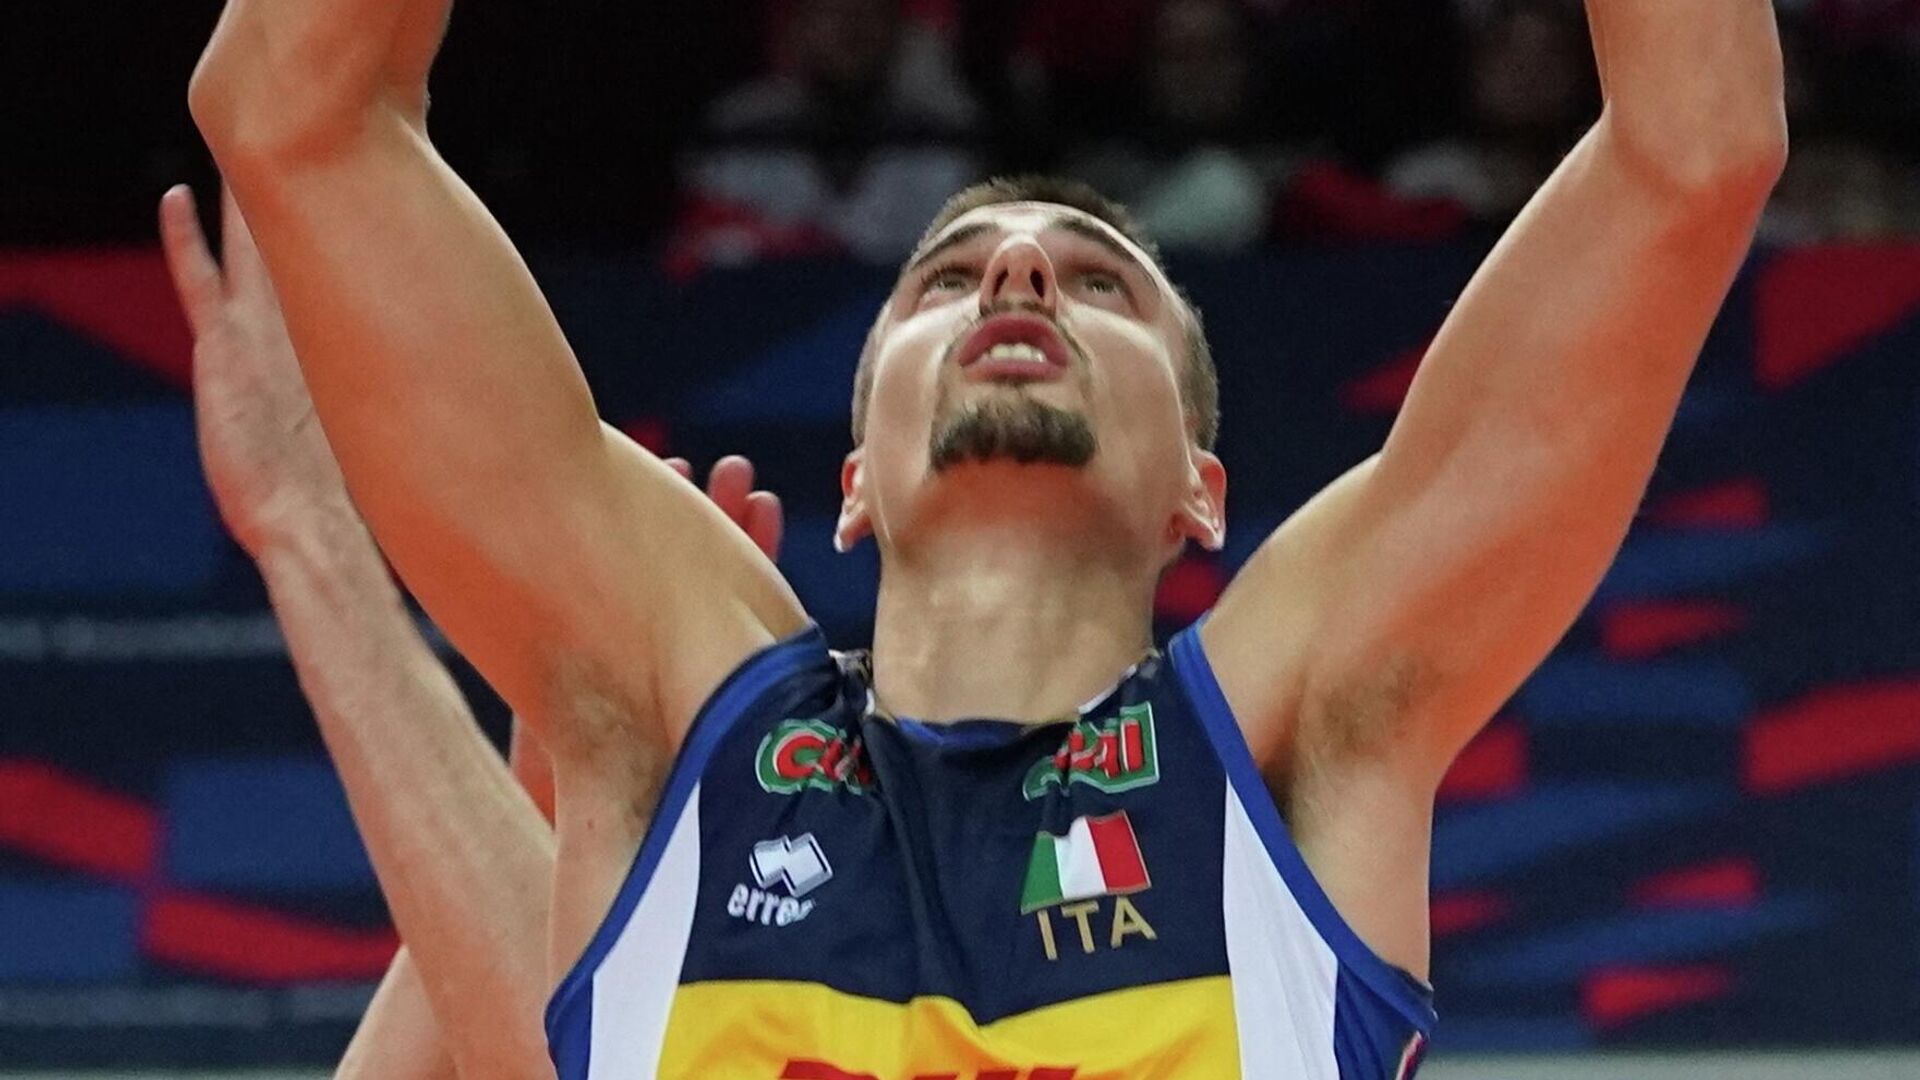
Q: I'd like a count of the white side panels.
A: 2